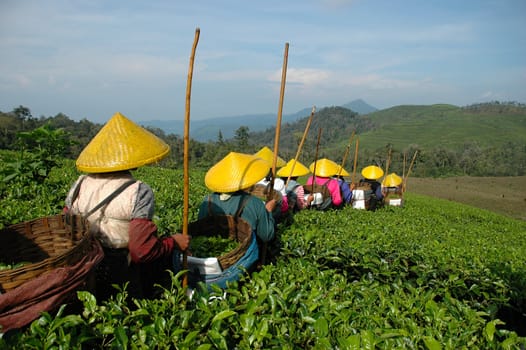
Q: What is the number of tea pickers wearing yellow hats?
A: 8